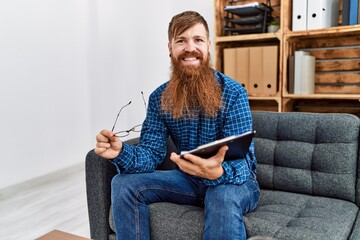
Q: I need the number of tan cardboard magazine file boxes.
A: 4